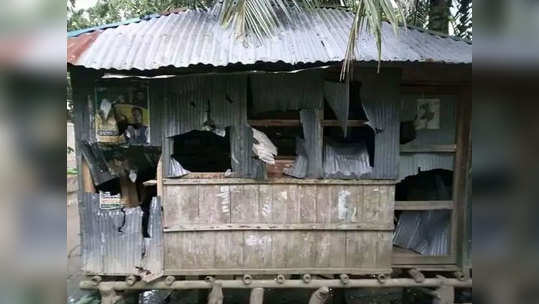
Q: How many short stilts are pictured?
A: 5